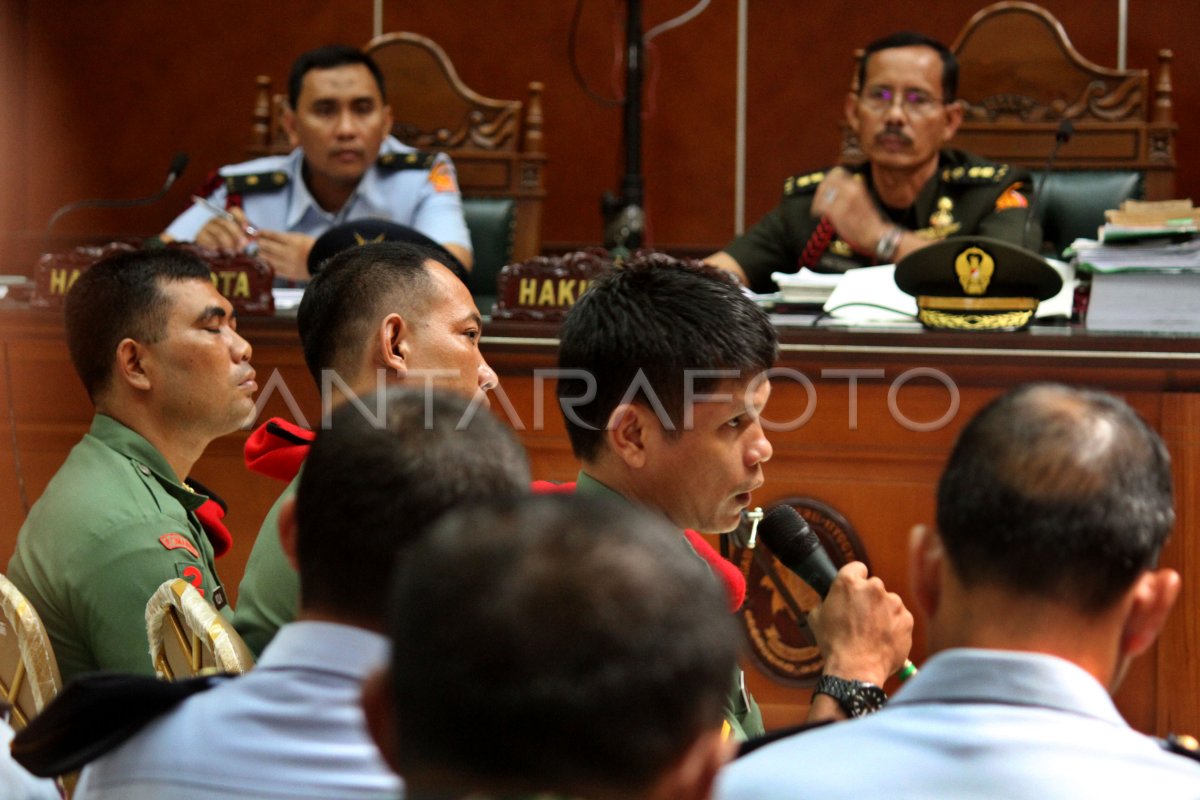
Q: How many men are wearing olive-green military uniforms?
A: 4